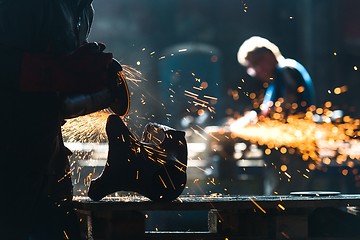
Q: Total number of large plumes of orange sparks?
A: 2